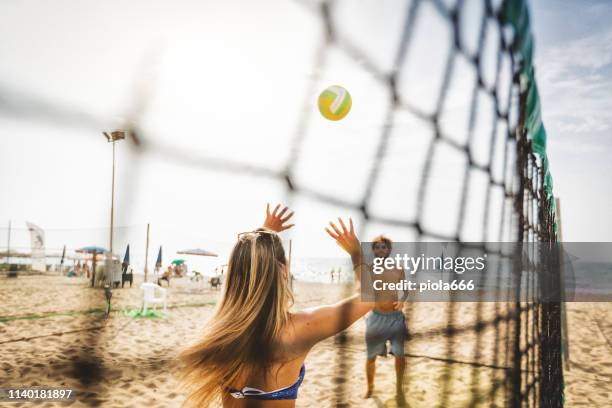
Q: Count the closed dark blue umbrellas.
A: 3